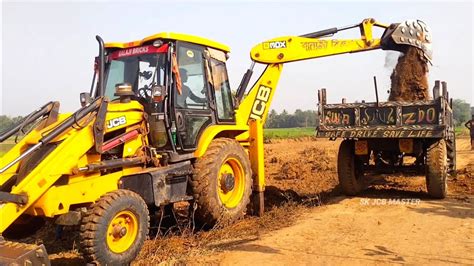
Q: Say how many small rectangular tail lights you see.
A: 2